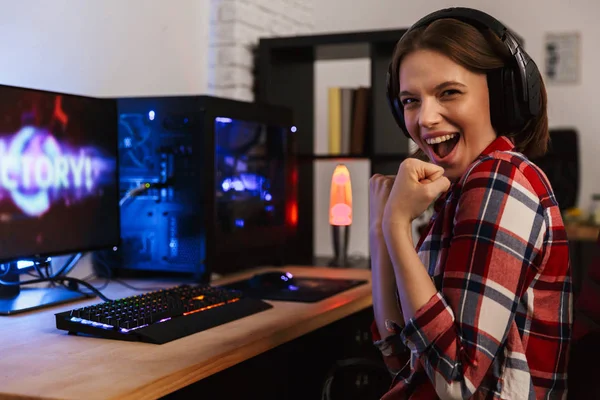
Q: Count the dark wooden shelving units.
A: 1